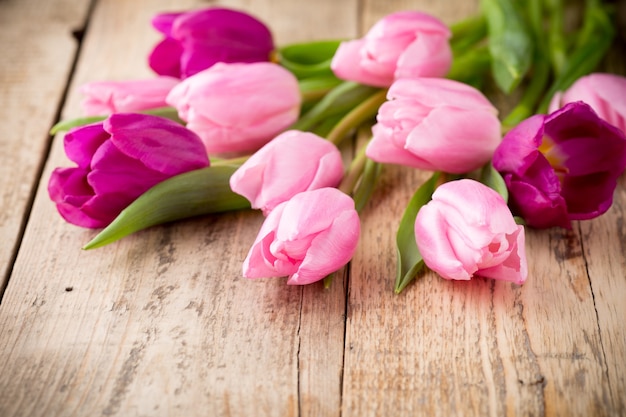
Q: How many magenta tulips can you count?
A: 3